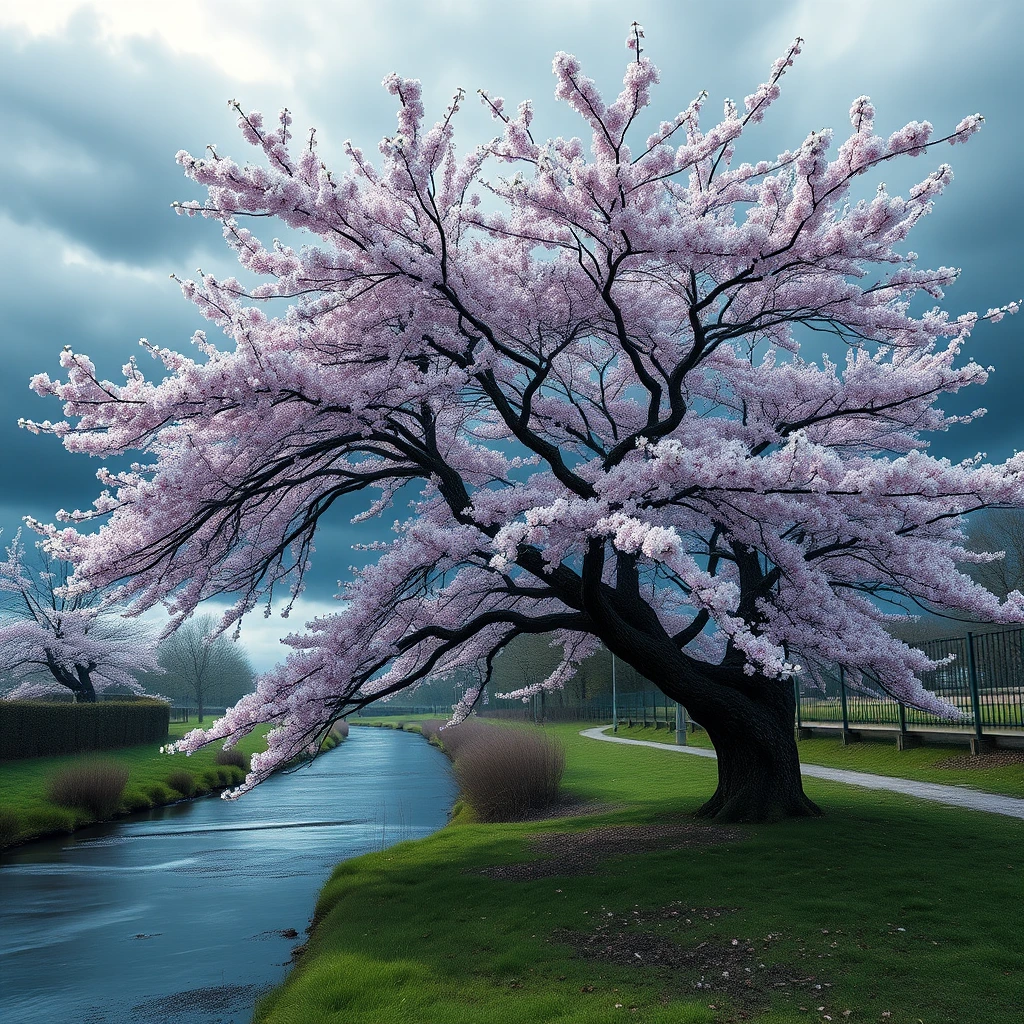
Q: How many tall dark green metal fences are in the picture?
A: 1